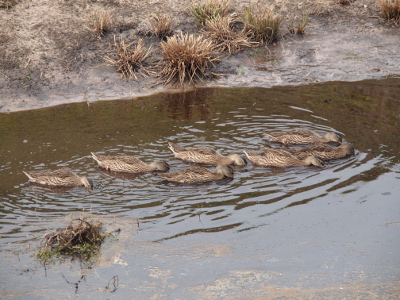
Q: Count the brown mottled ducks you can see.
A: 7